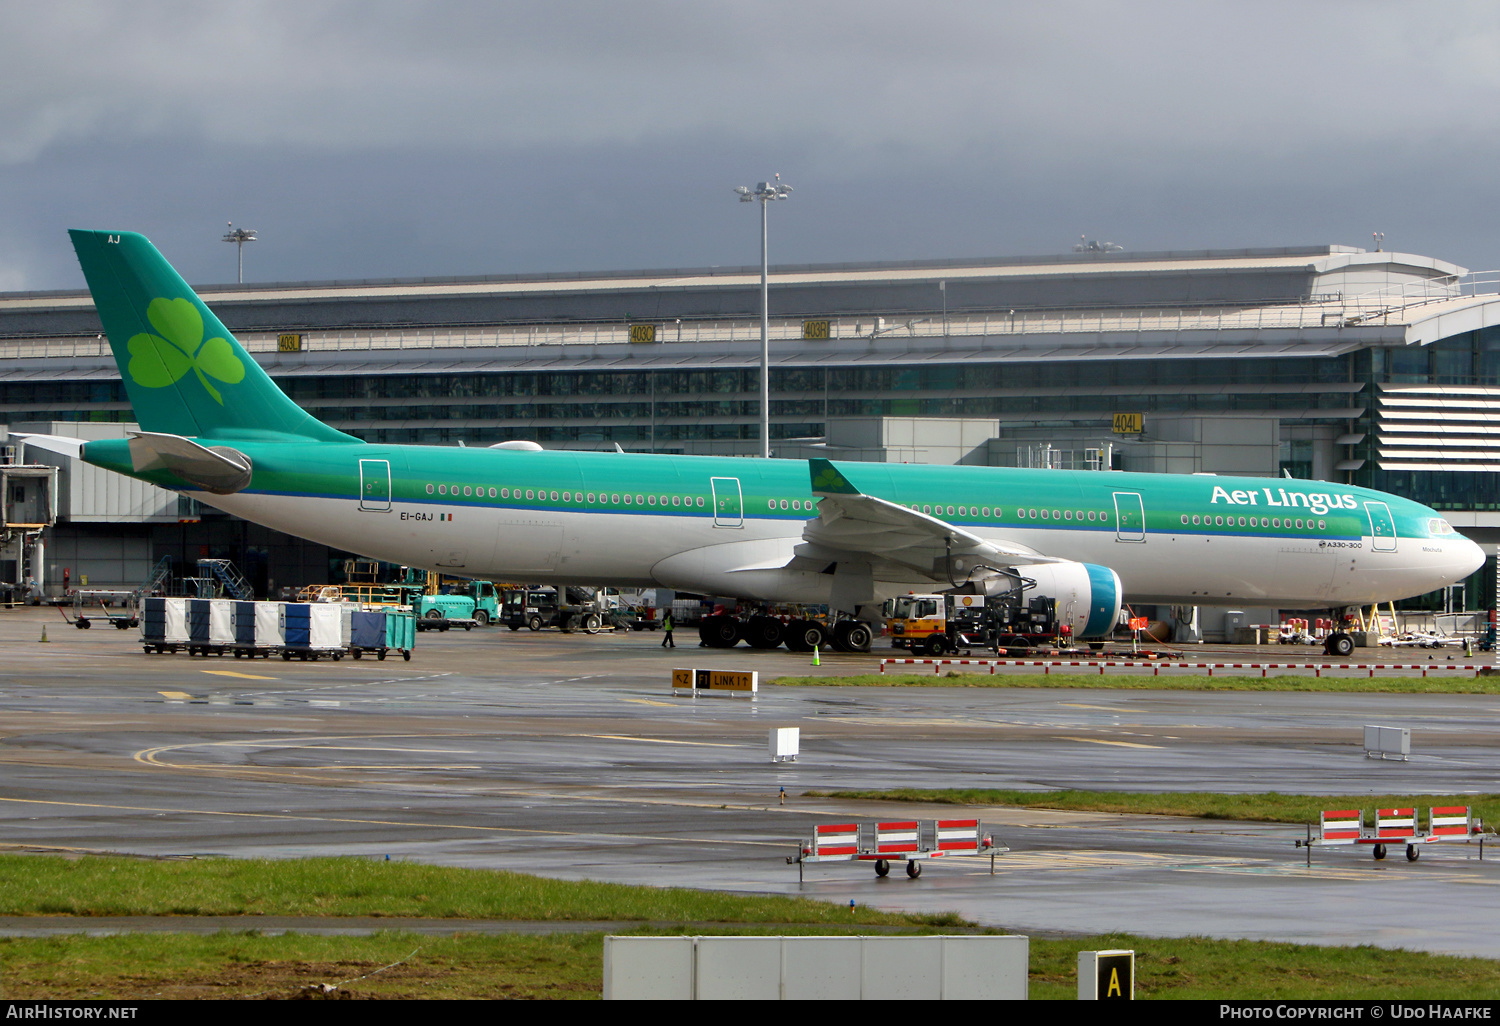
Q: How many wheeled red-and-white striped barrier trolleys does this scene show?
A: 2